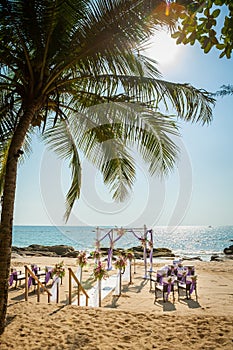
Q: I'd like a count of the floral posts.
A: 6